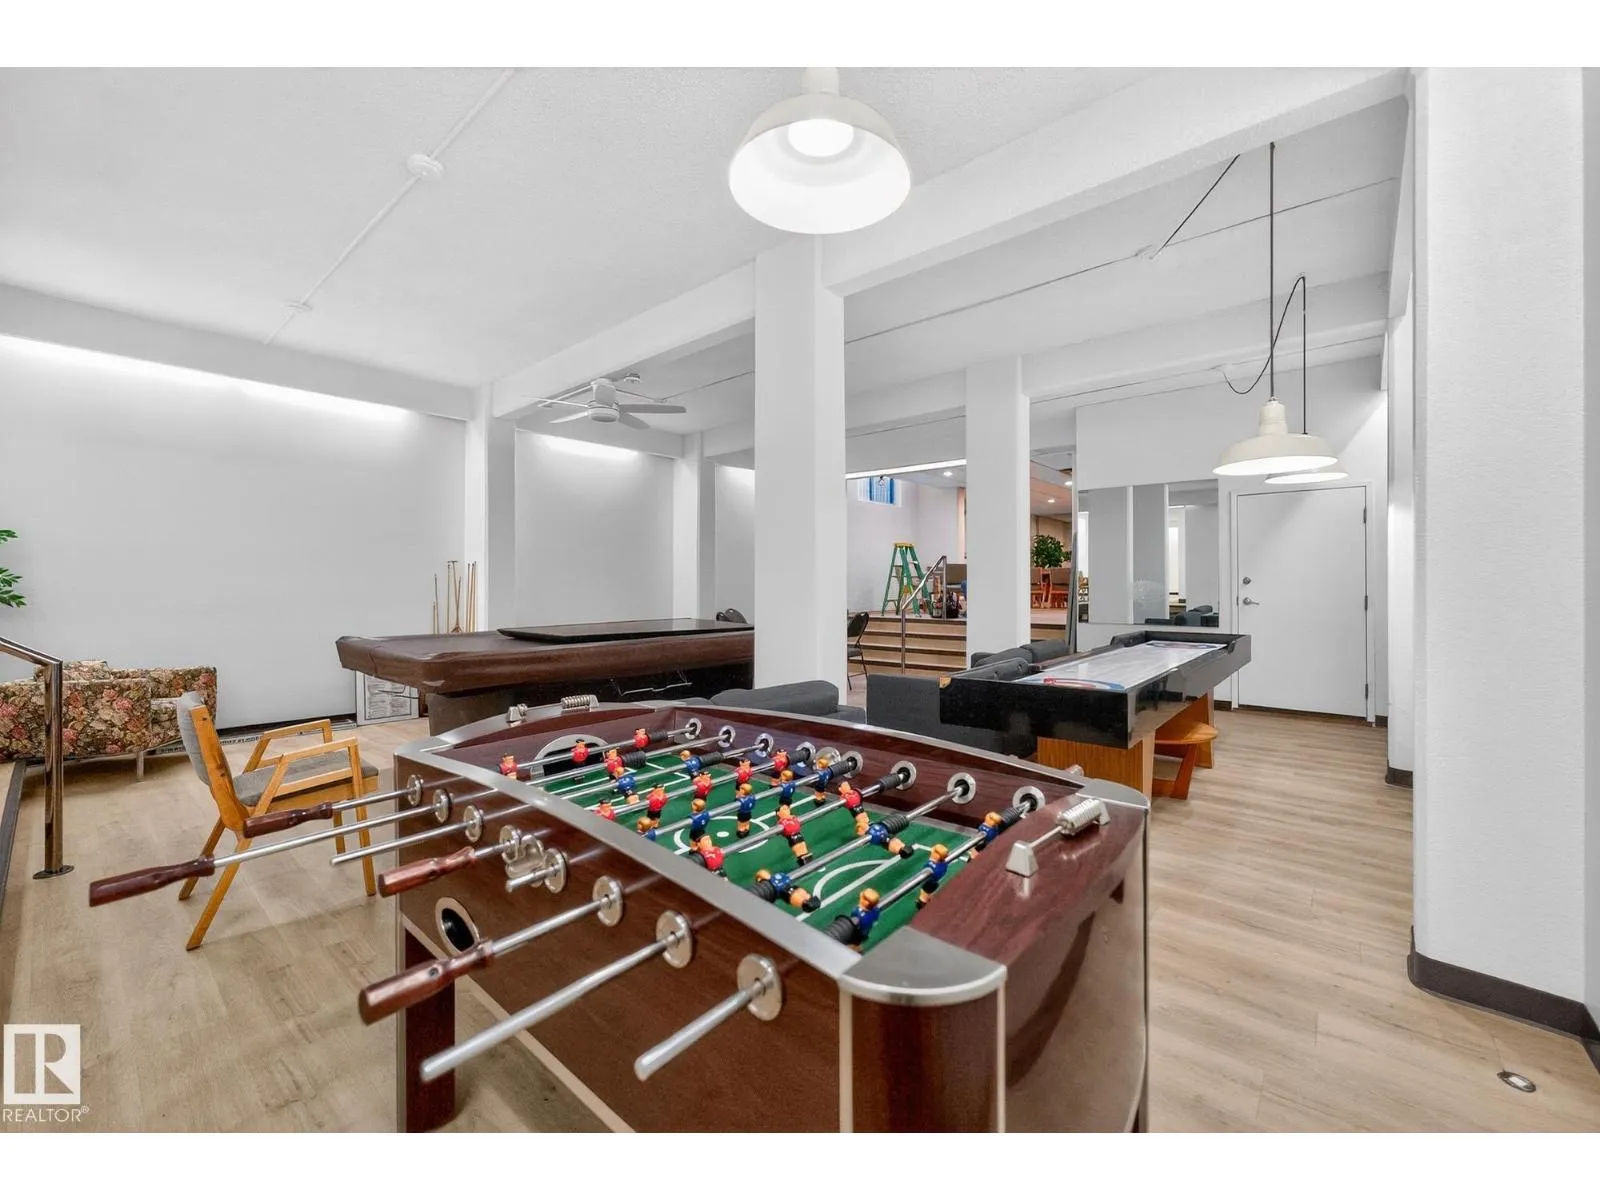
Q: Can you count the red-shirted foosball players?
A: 12